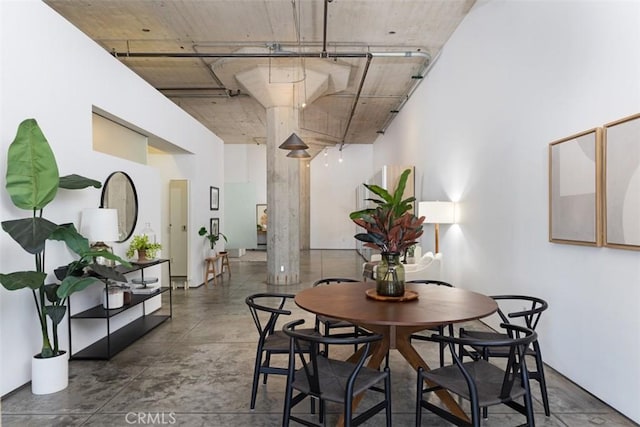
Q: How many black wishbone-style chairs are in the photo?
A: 6